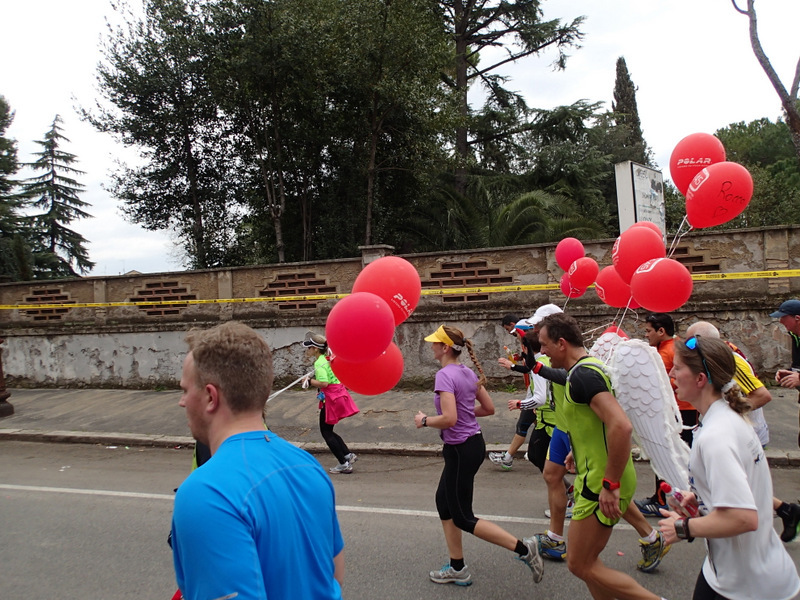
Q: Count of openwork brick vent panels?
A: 5